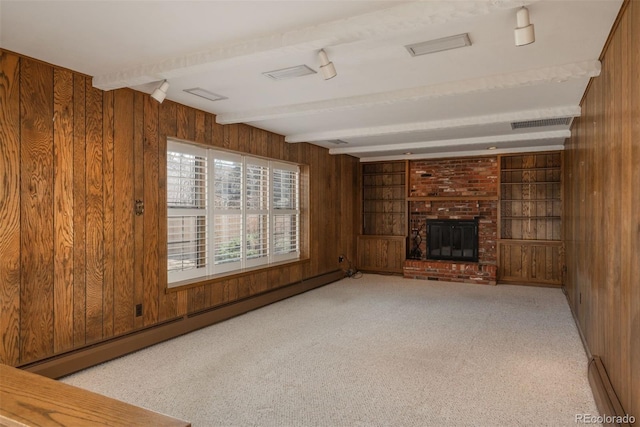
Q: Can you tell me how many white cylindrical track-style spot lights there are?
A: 3